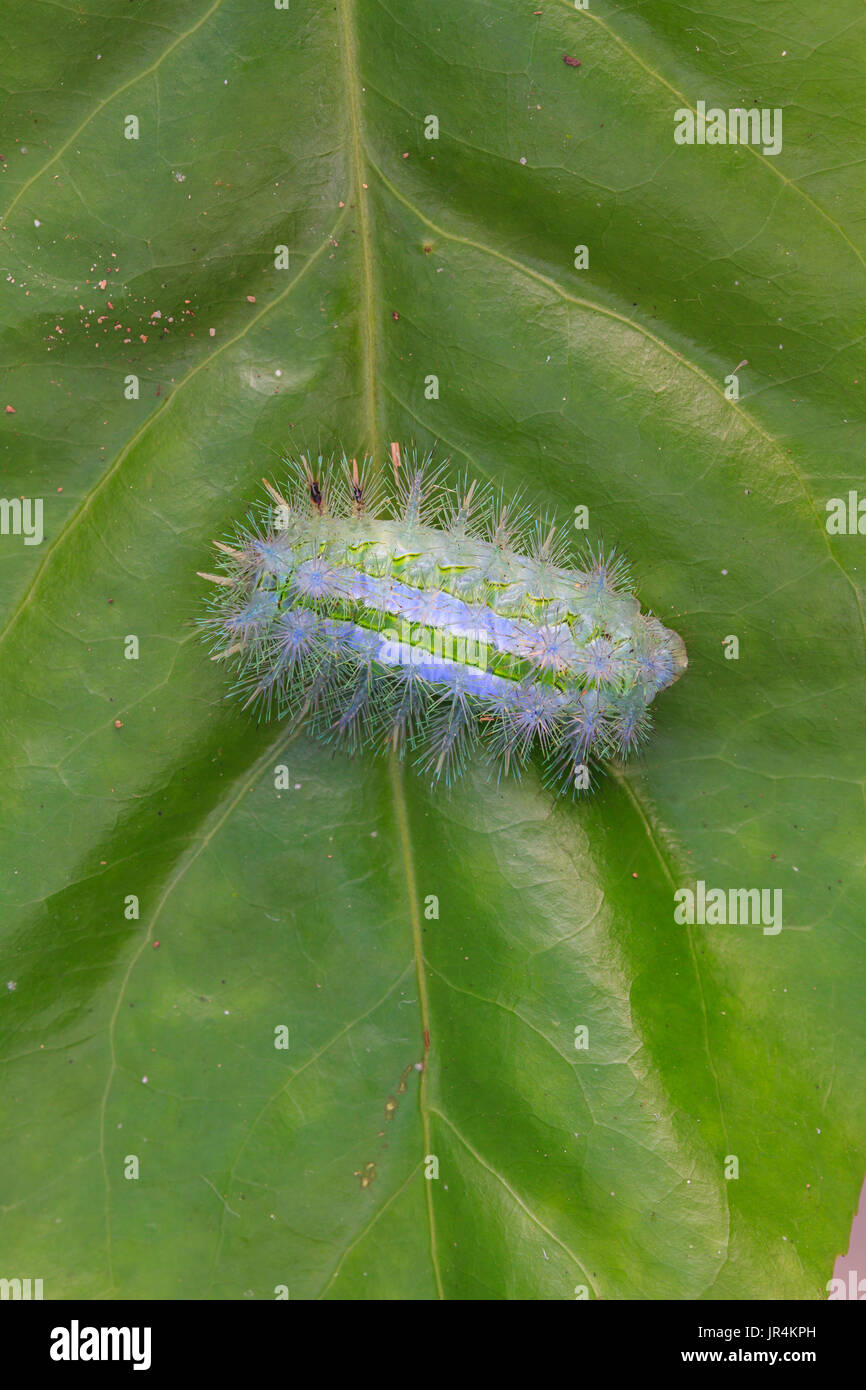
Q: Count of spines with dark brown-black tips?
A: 2